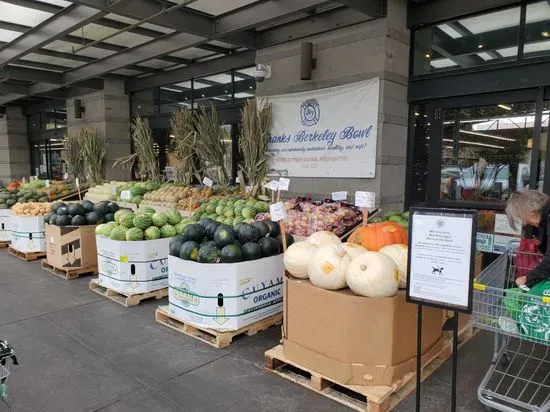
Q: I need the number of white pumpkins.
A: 6